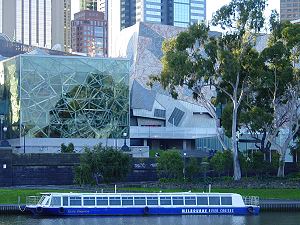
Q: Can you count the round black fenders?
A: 4